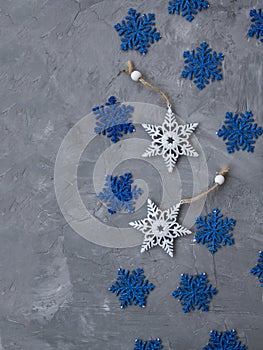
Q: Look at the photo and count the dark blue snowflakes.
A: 13